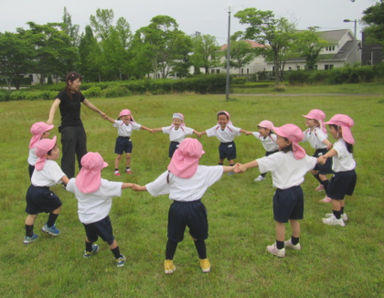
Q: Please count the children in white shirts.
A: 11